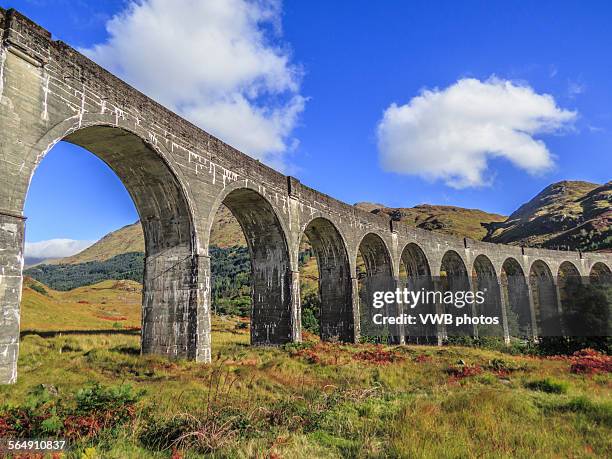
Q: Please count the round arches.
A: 11